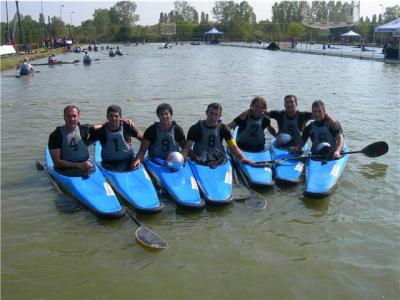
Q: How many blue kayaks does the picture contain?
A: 7